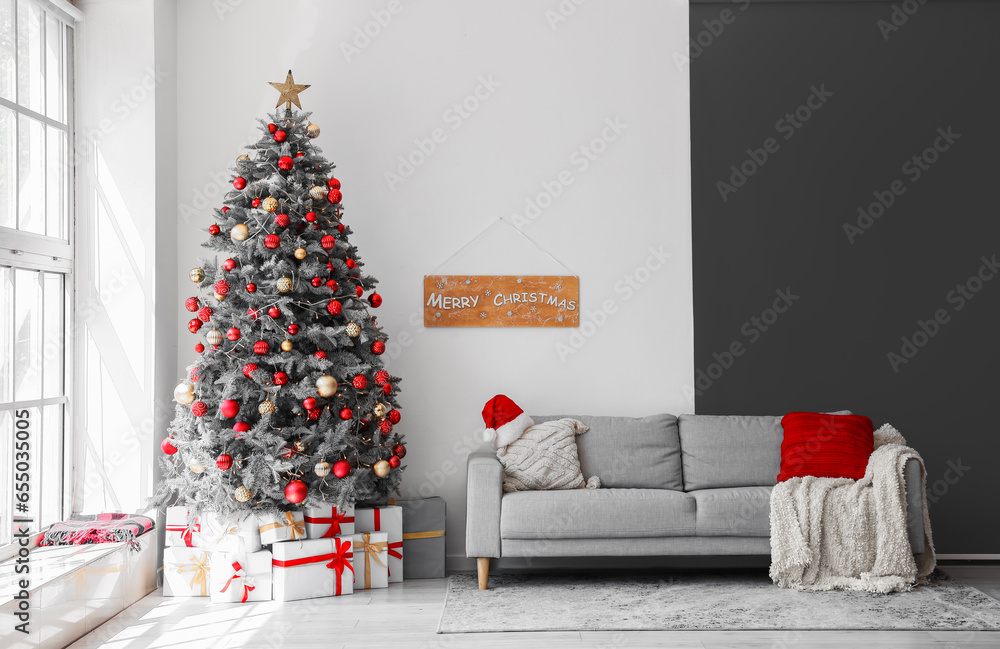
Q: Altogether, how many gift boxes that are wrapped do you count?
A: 10